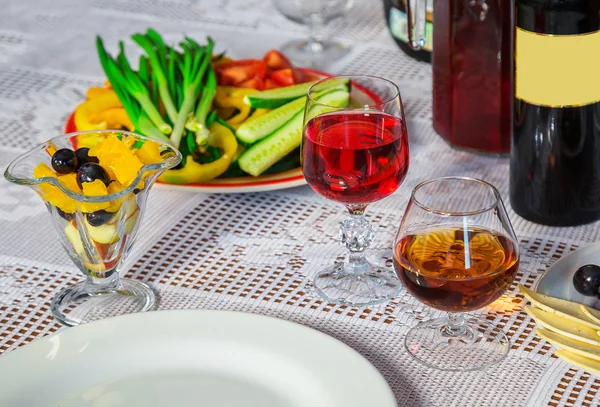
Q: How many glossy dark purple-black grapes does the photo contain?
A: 6